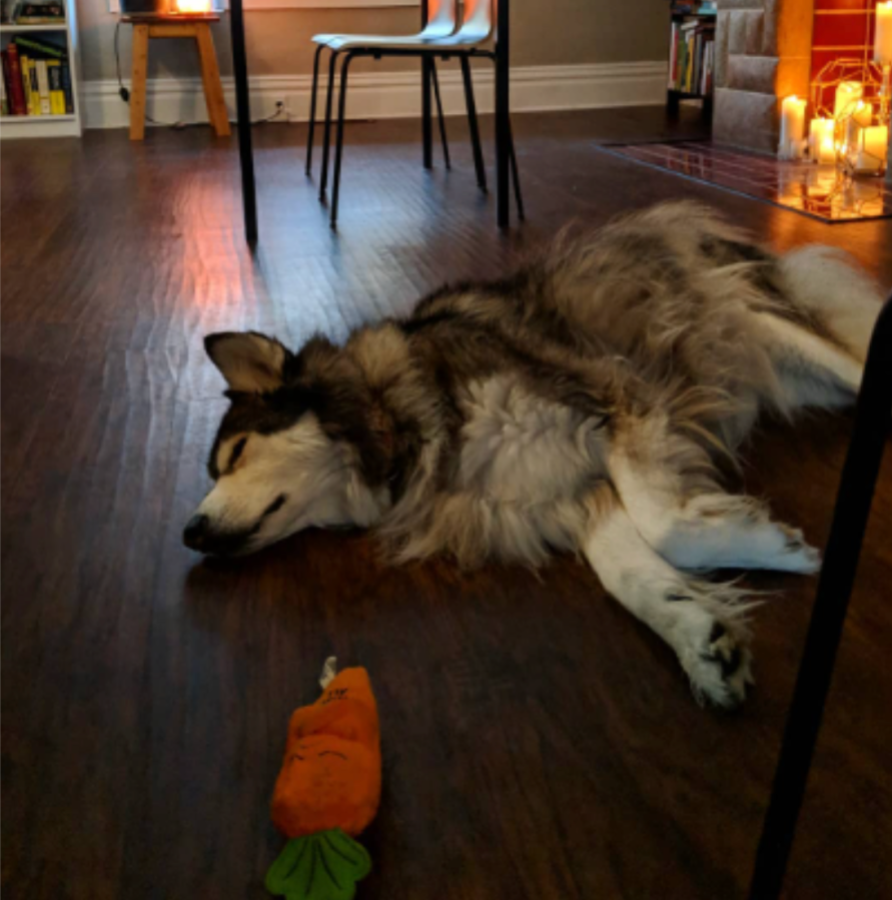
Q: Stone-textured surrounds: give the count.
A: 1